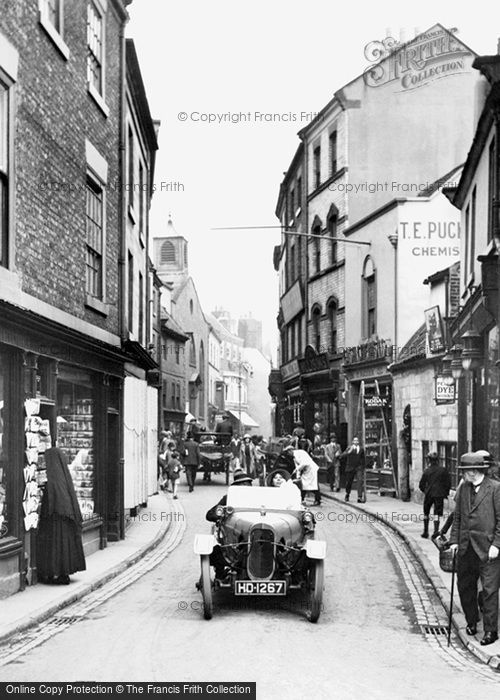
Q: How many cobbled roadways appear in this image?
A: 1